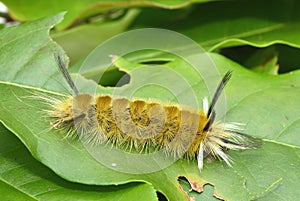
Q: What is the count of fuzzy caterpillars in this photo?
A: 1